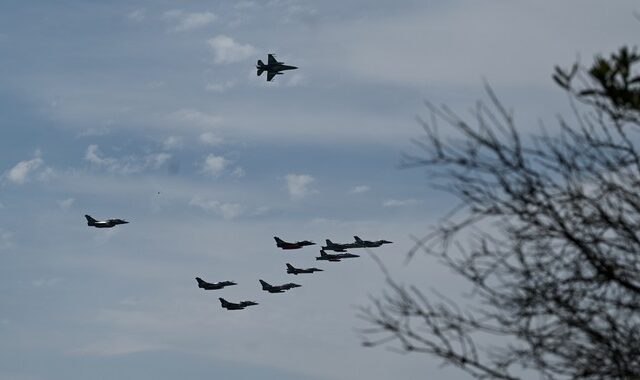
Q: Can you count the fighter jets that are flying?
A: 10